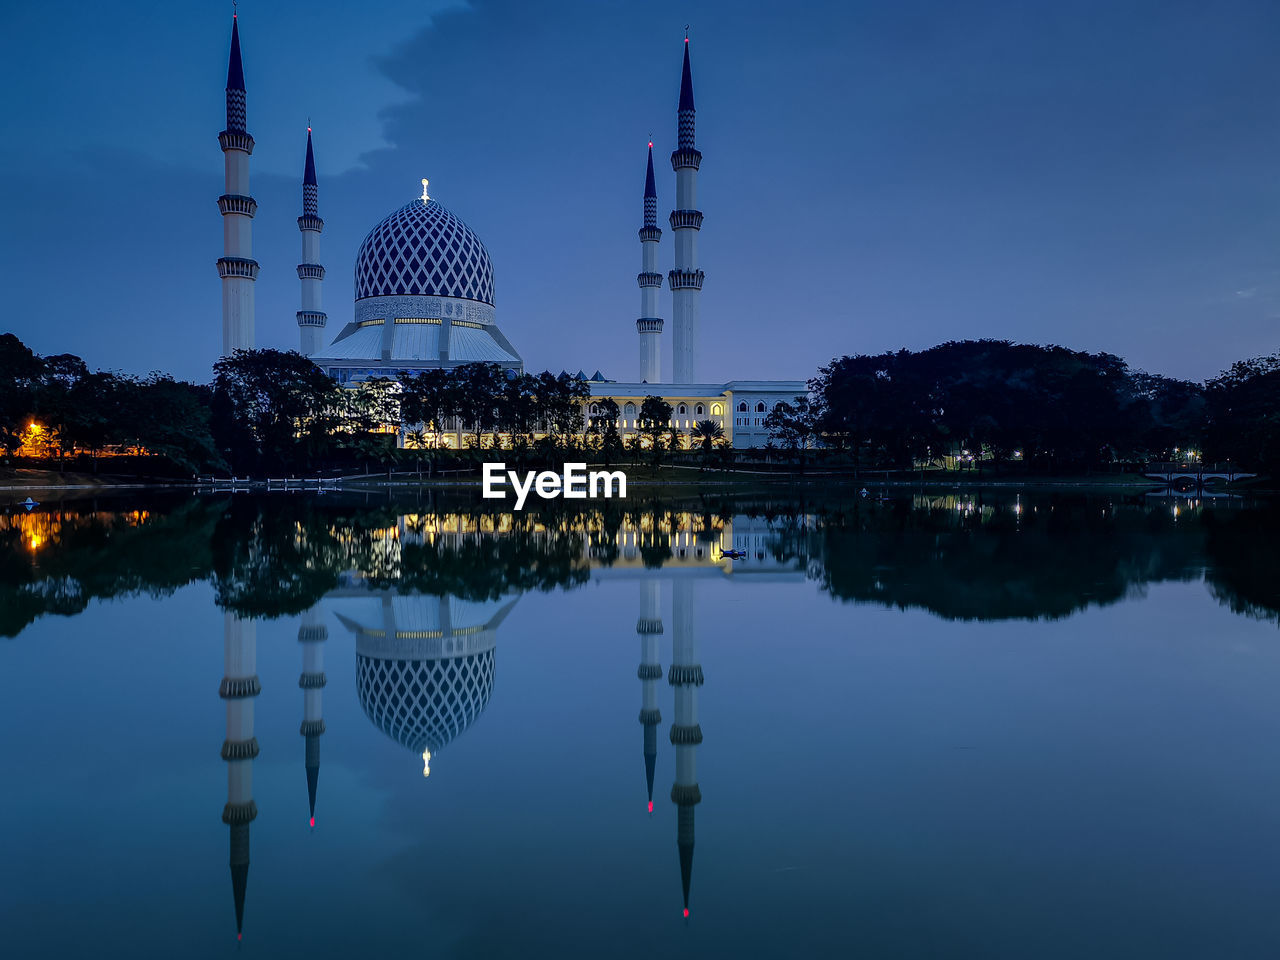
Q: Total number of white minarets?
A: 4